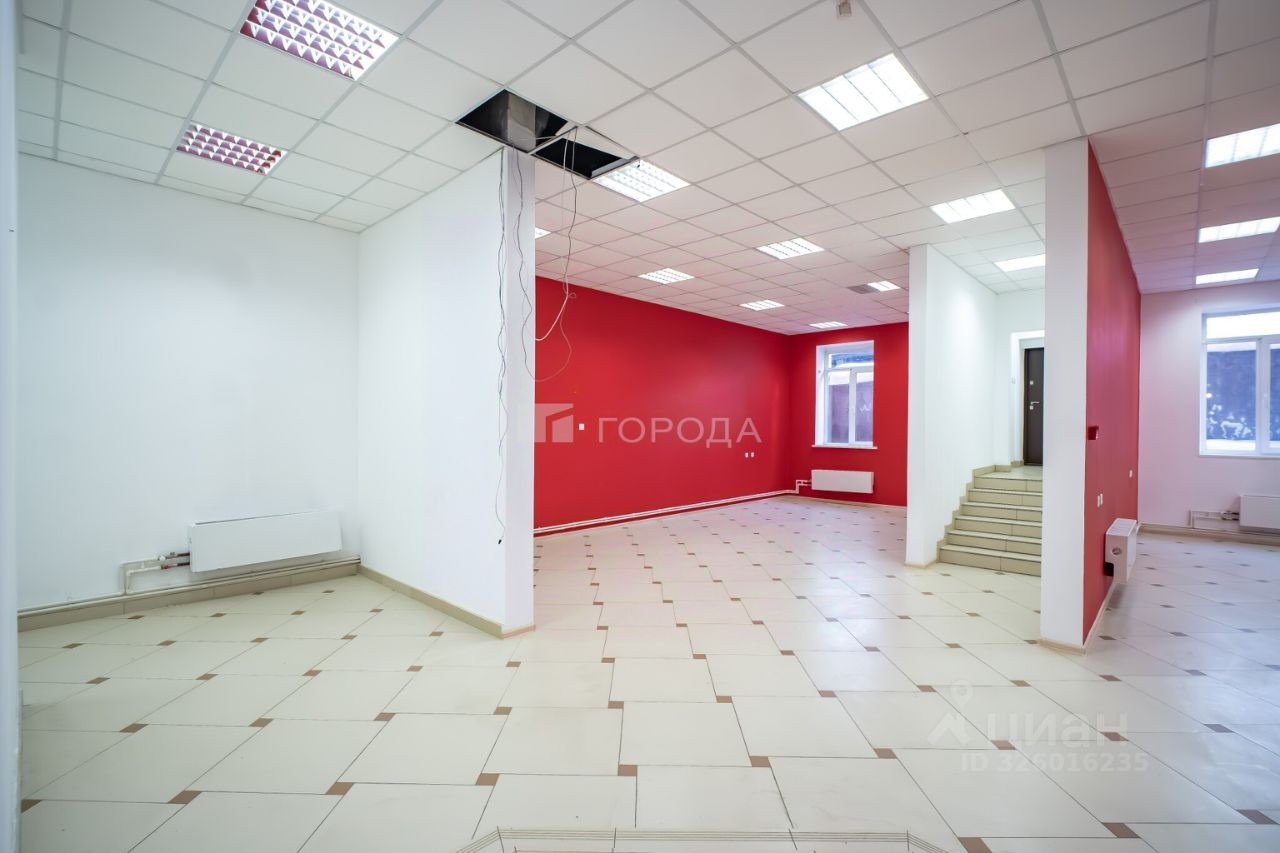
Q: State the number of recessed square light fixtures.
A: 15